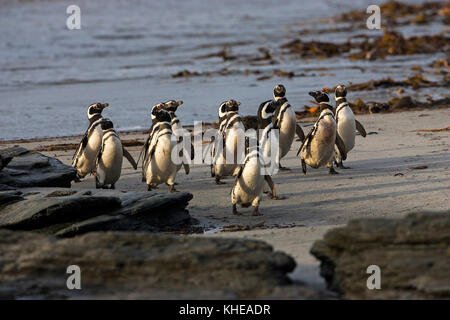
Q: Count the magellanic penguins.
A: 12